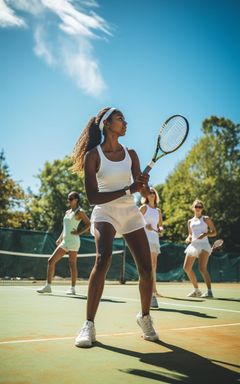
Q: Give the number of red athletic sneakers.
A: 0